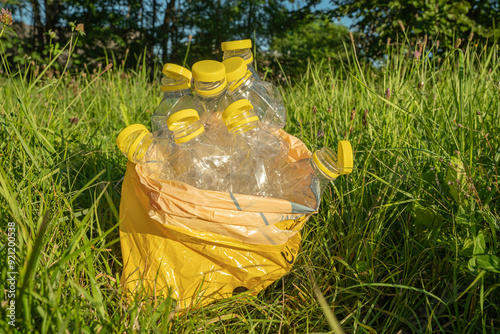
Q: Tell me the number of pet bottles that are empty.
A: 8